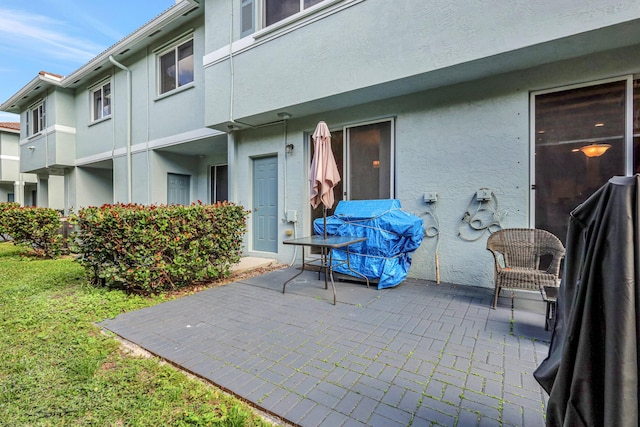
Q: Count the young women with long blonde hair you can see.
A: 0